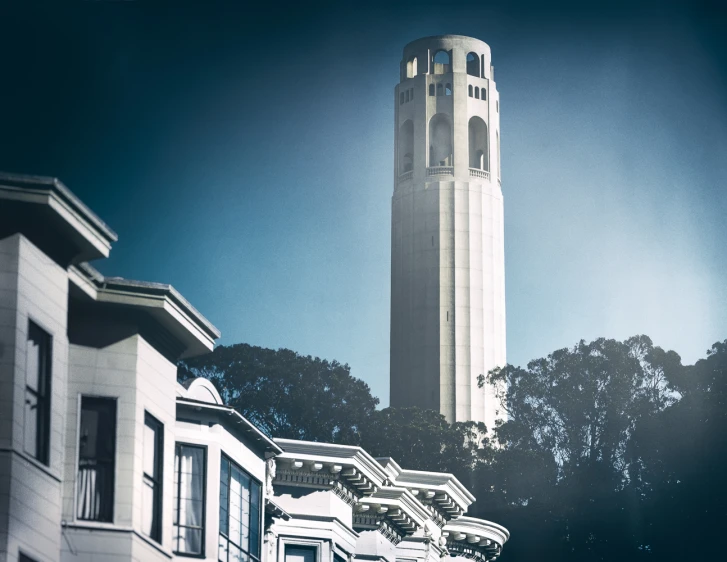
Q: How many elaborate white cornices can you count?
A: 4